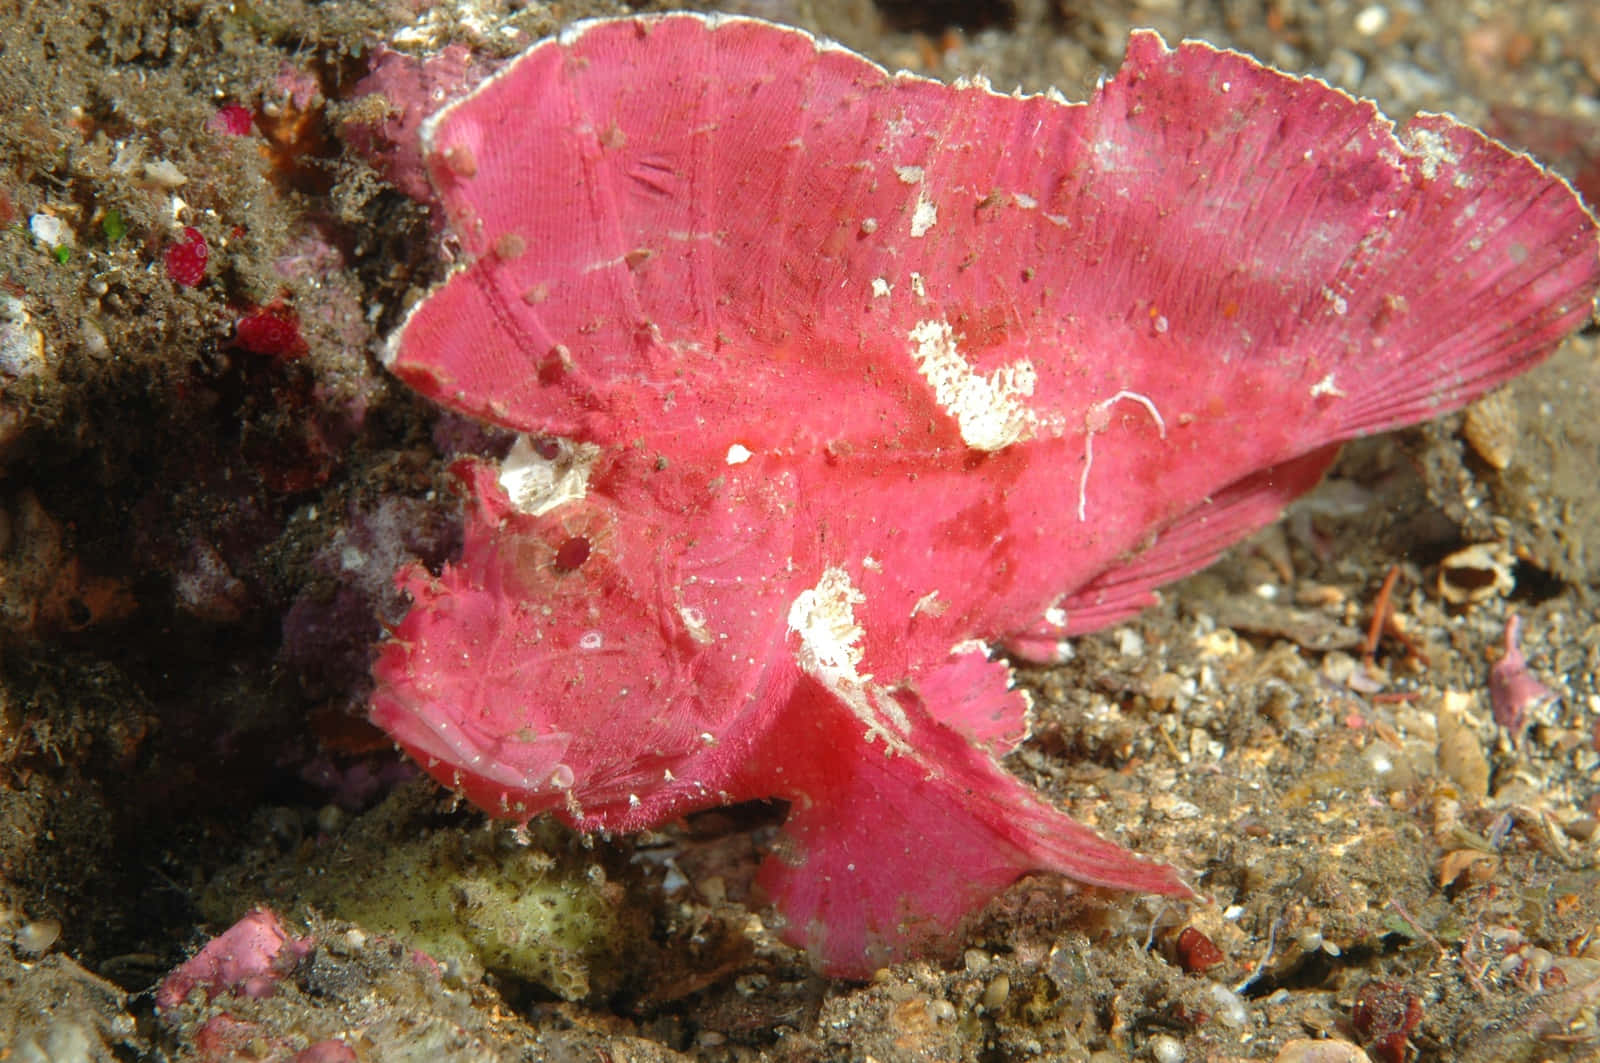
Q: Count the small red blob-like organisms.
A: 3